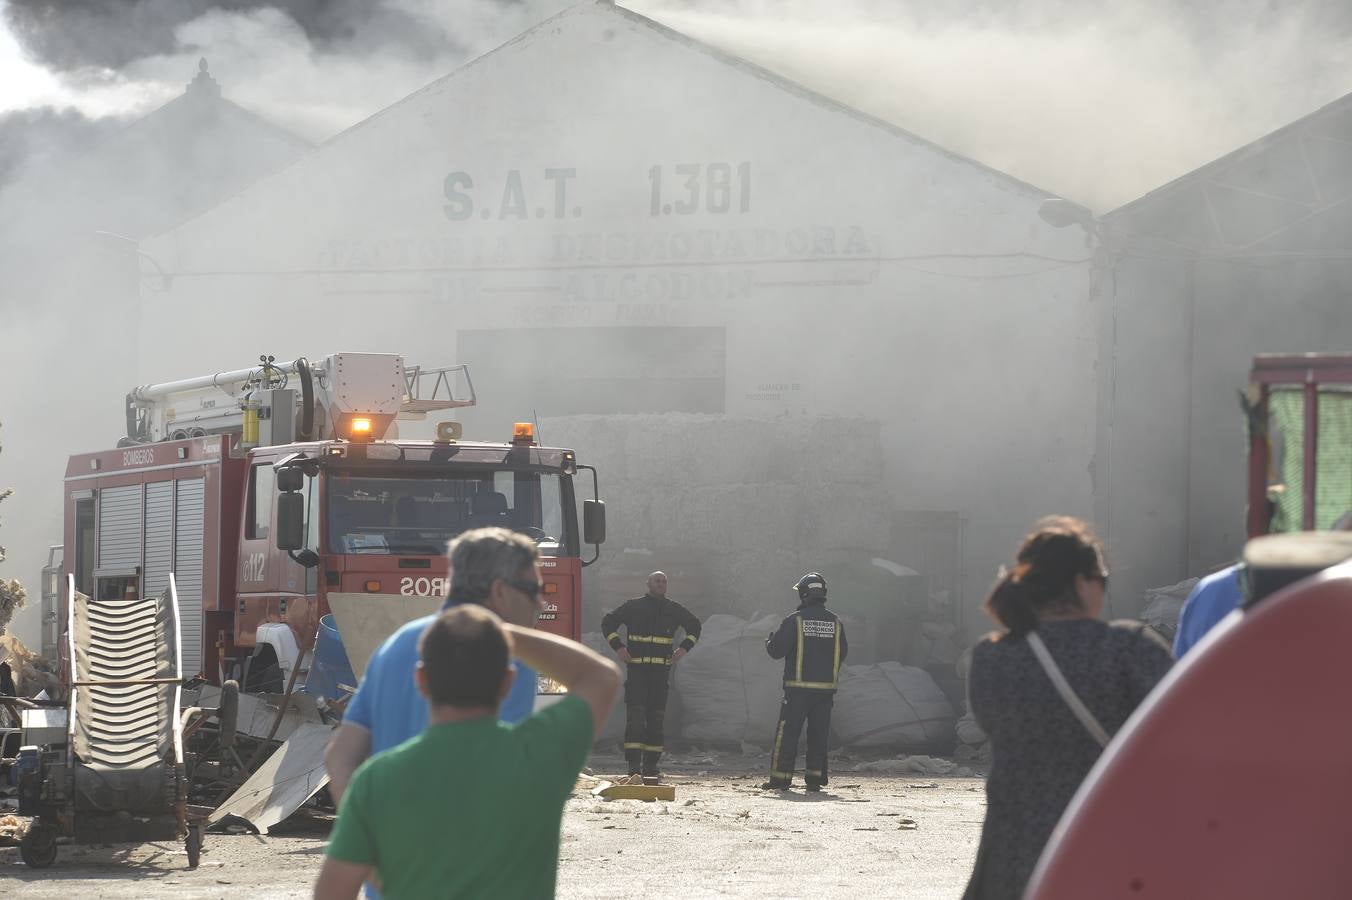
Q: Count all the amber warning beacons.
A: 2